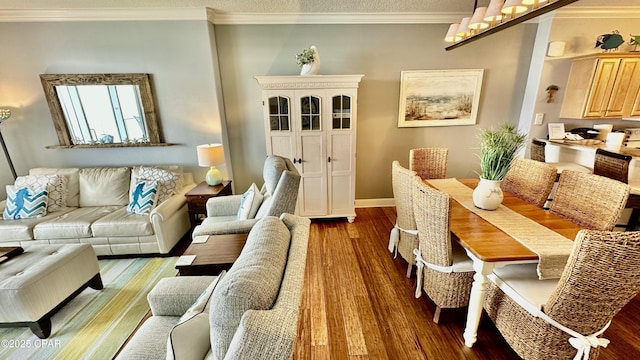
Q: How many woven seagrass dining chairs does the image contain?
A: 6